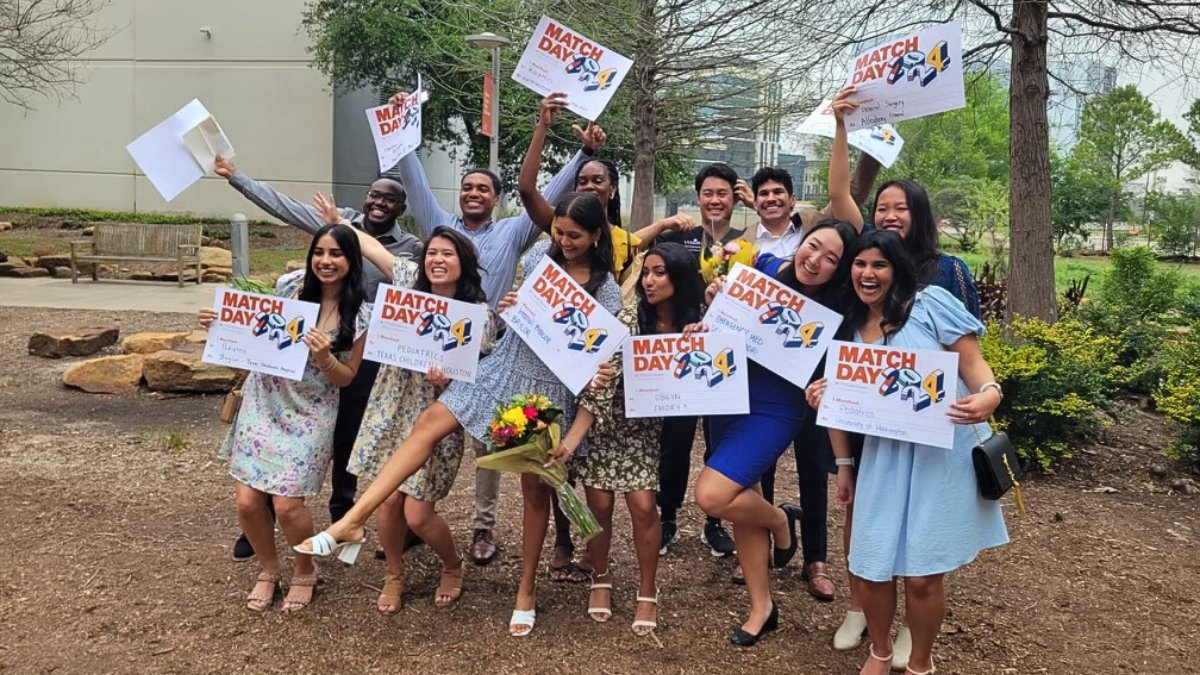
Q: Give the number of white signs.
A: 11